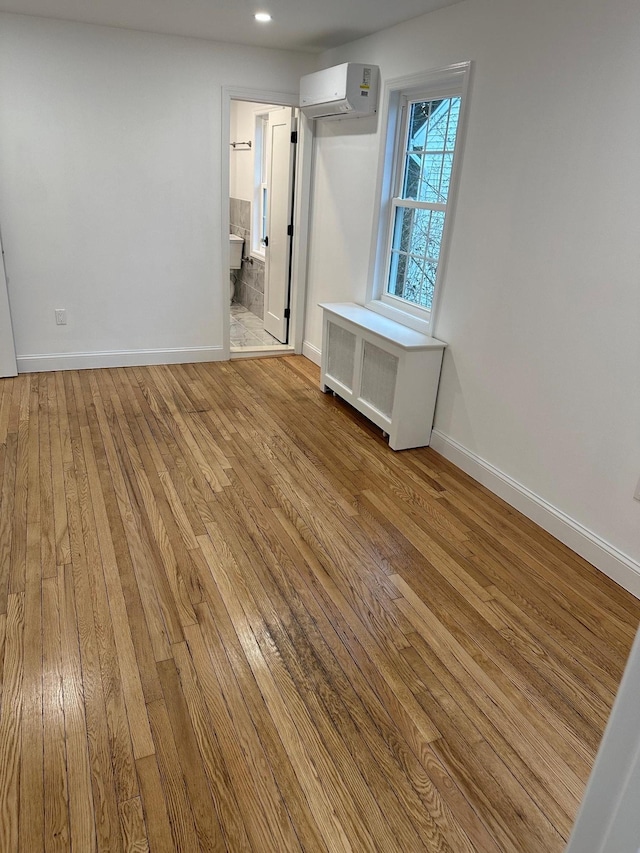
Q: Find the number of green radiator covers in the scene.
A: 0